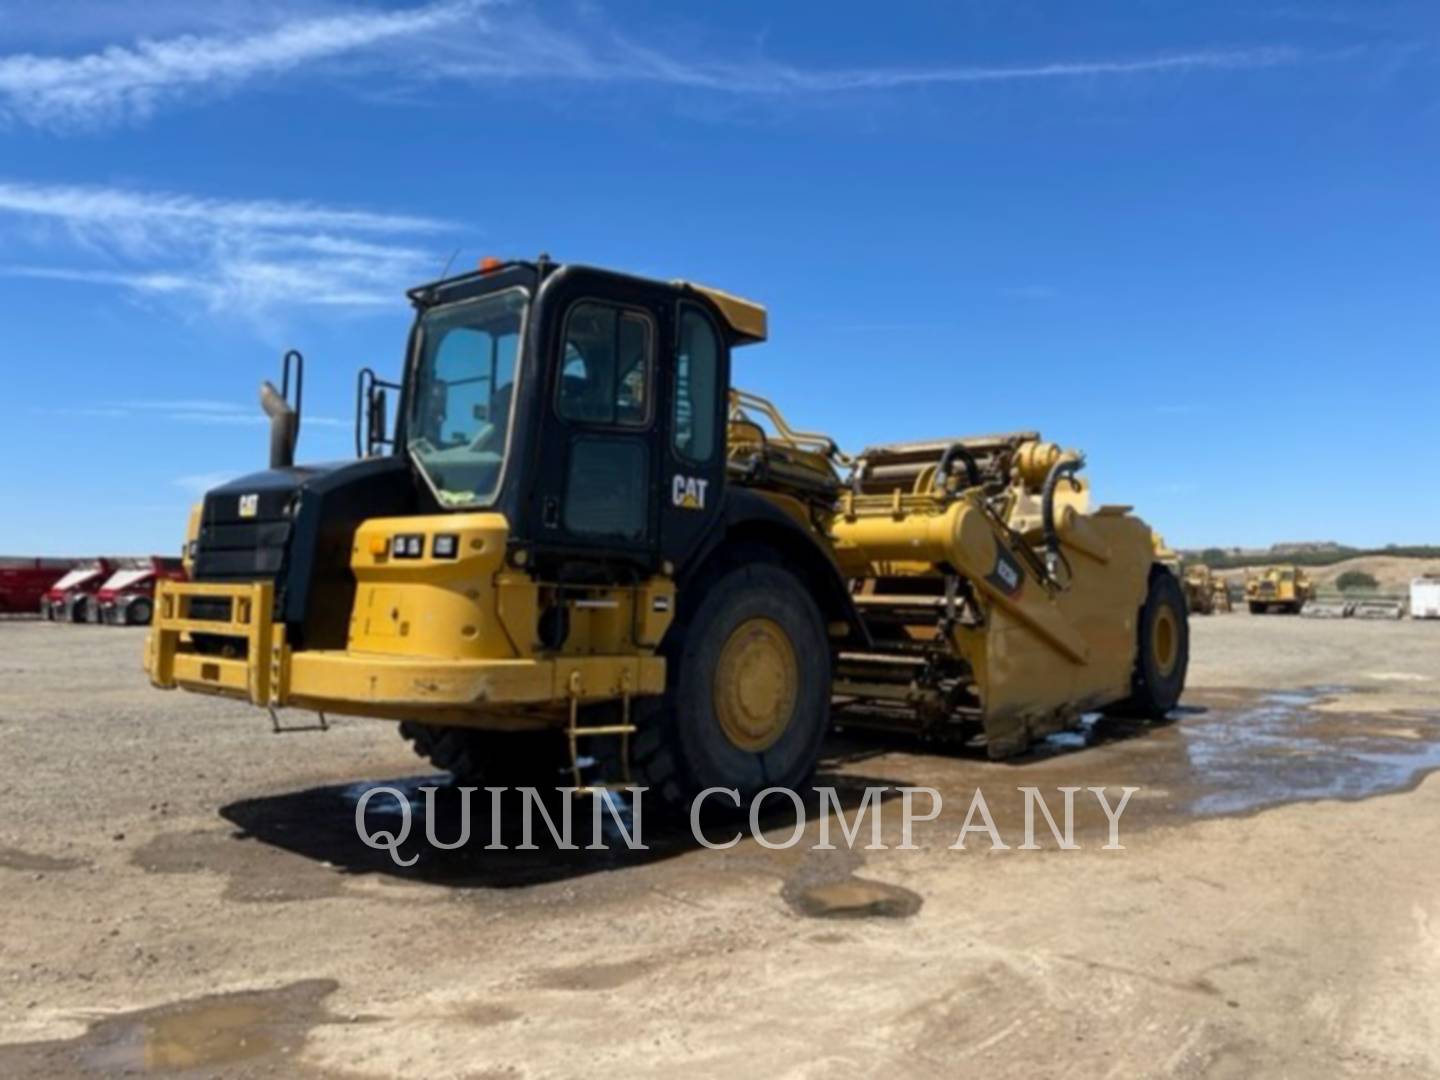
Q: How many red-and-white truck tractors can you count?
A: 2